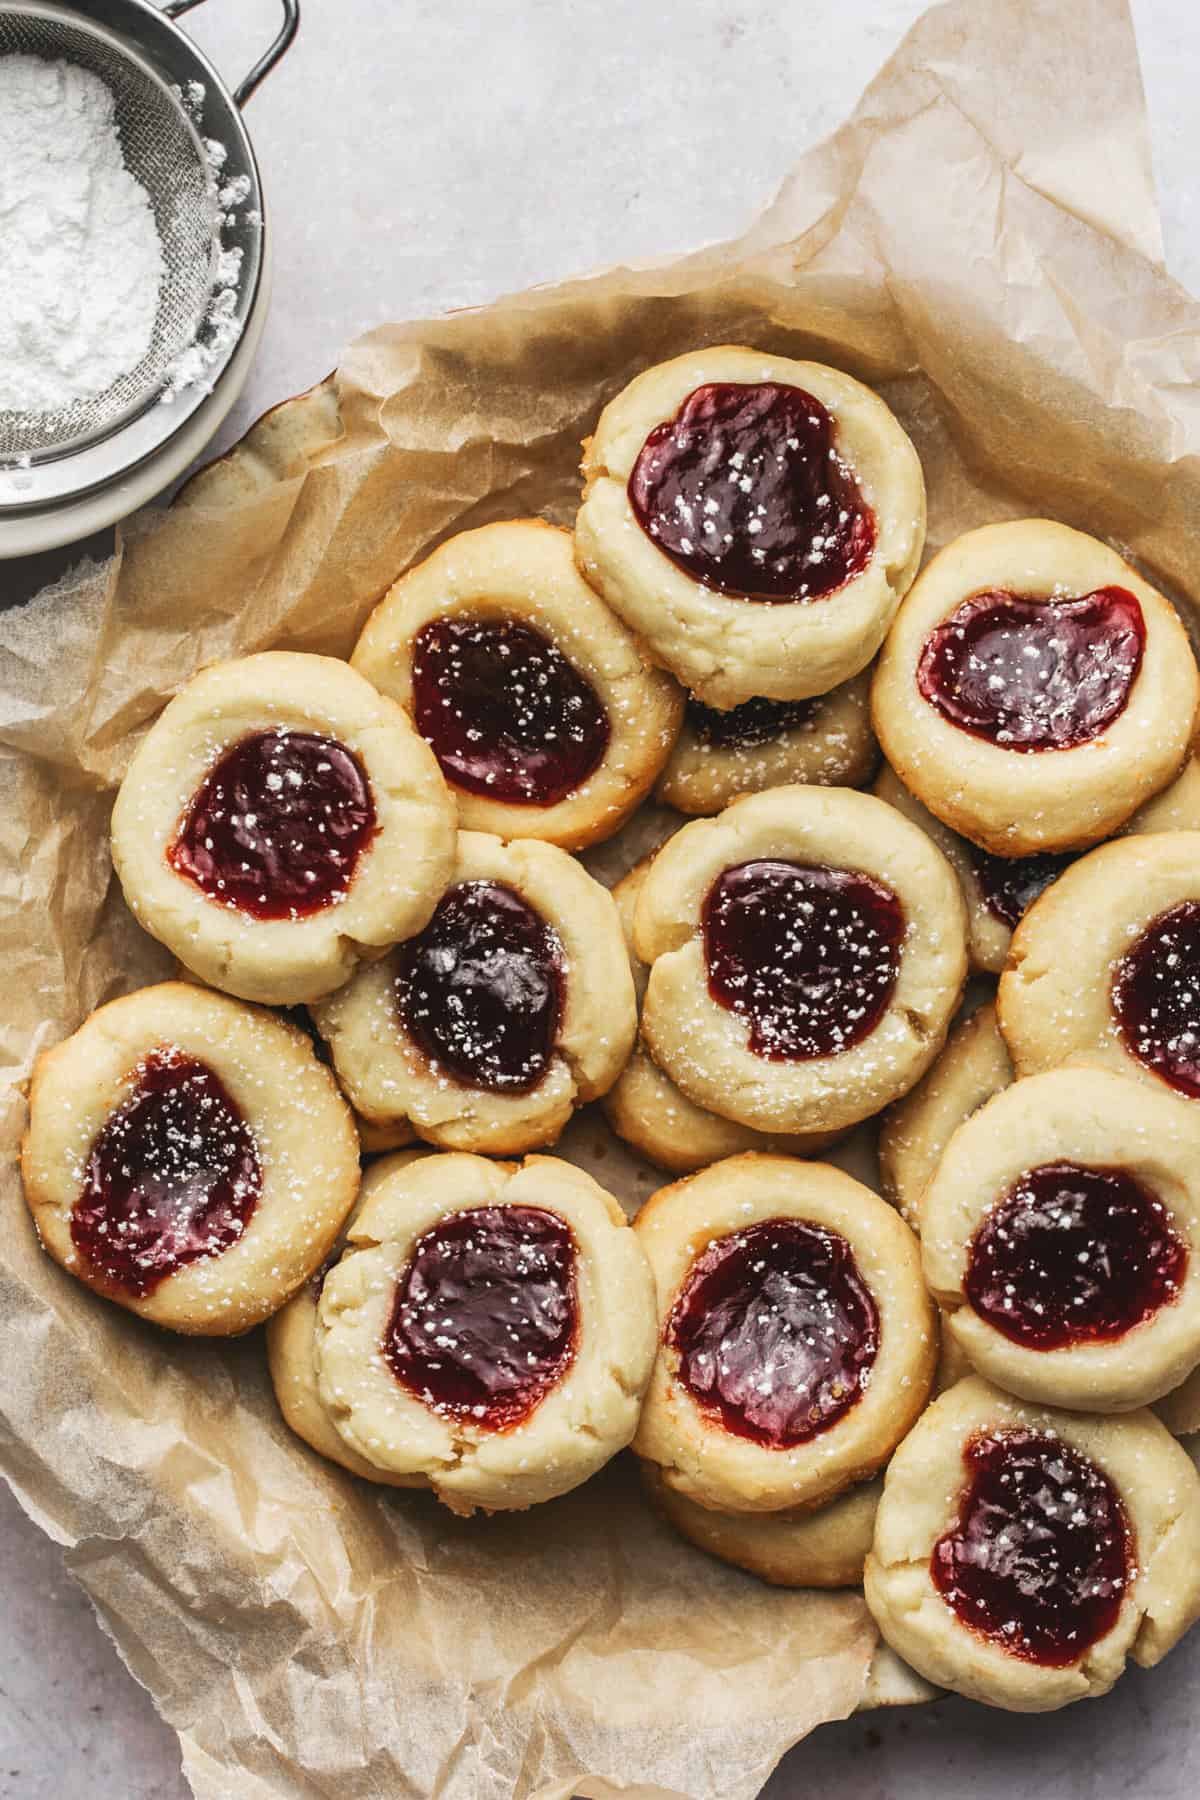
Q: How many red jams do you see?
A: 14